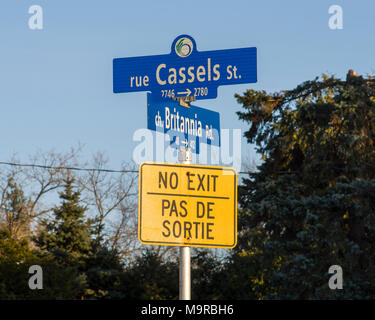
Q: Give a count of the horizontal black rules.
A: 1